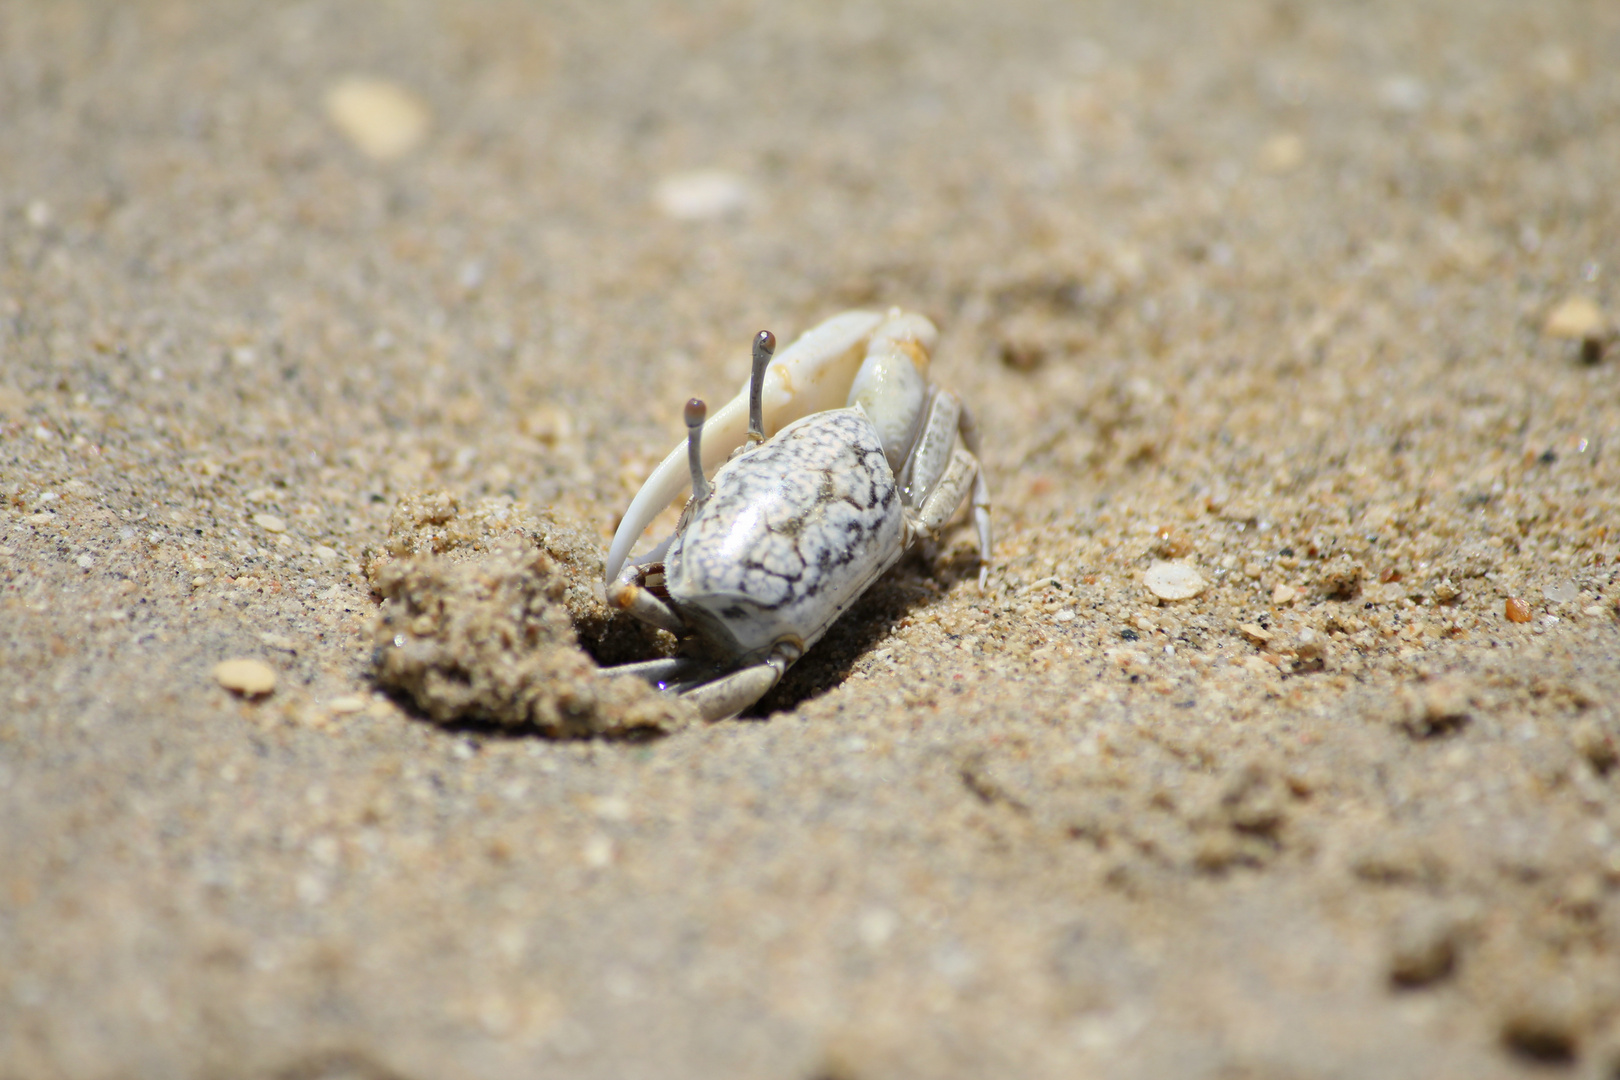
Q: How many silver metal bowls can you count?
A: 0